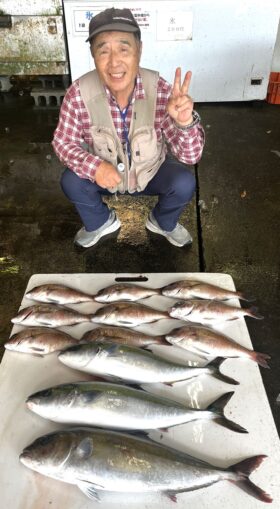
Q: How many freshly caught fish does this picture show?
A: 12